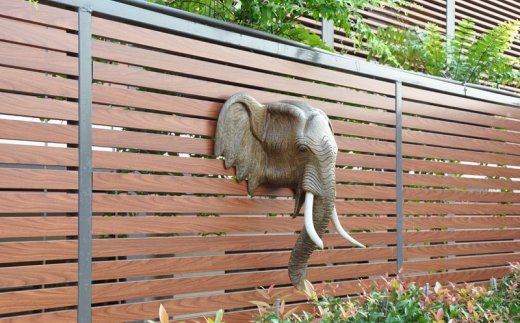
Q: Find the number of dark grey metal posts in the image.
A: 2